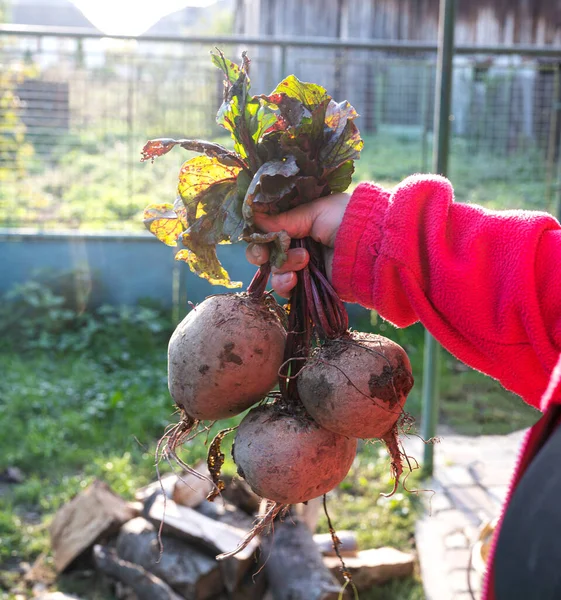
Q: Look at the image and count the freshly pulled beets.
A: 3